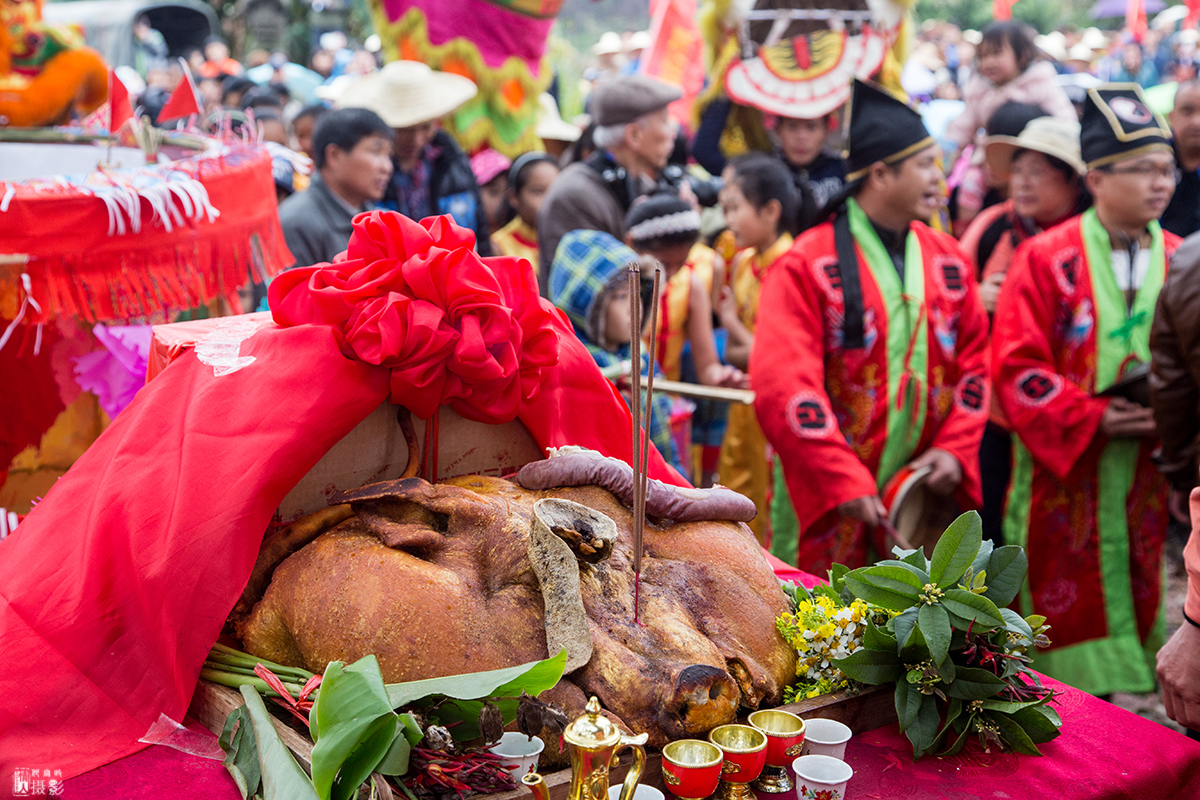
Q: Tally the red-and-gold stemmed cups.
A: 3